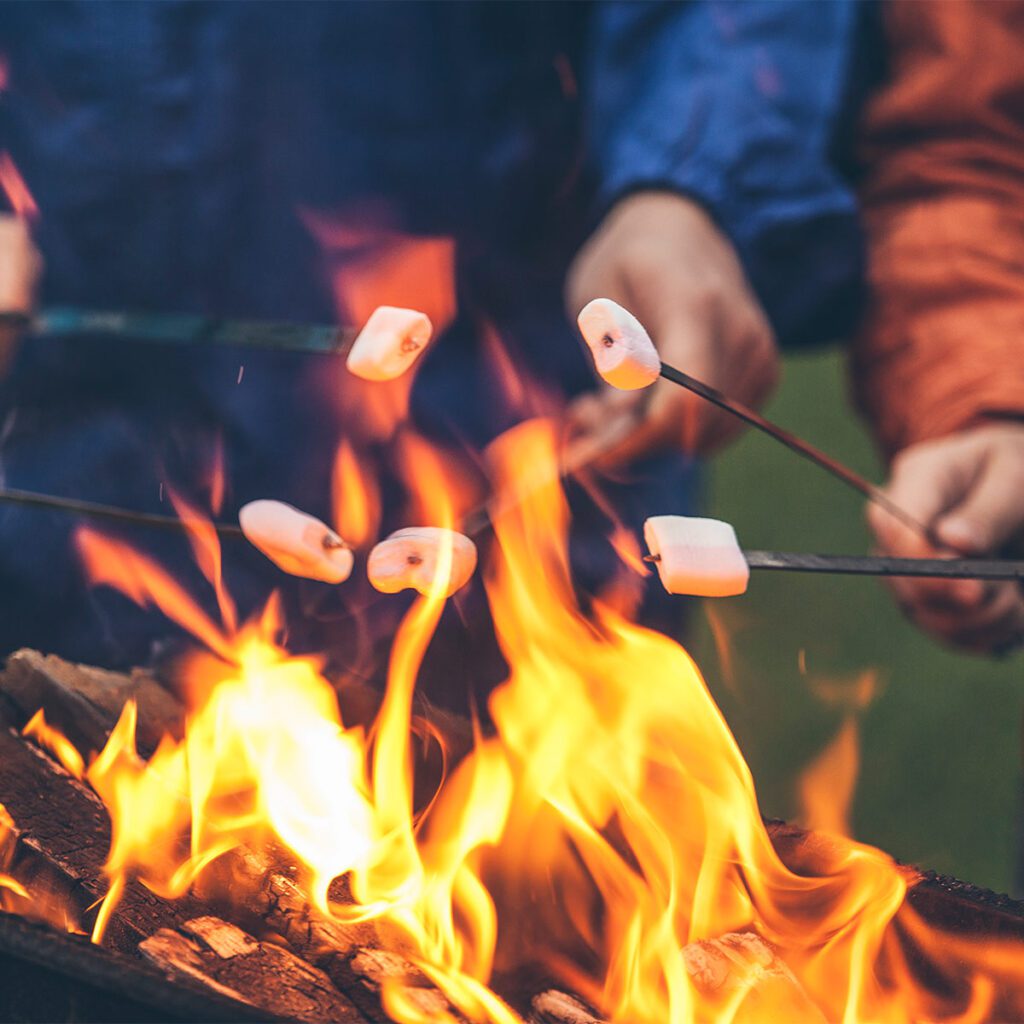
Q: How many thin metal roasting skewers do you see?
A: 5